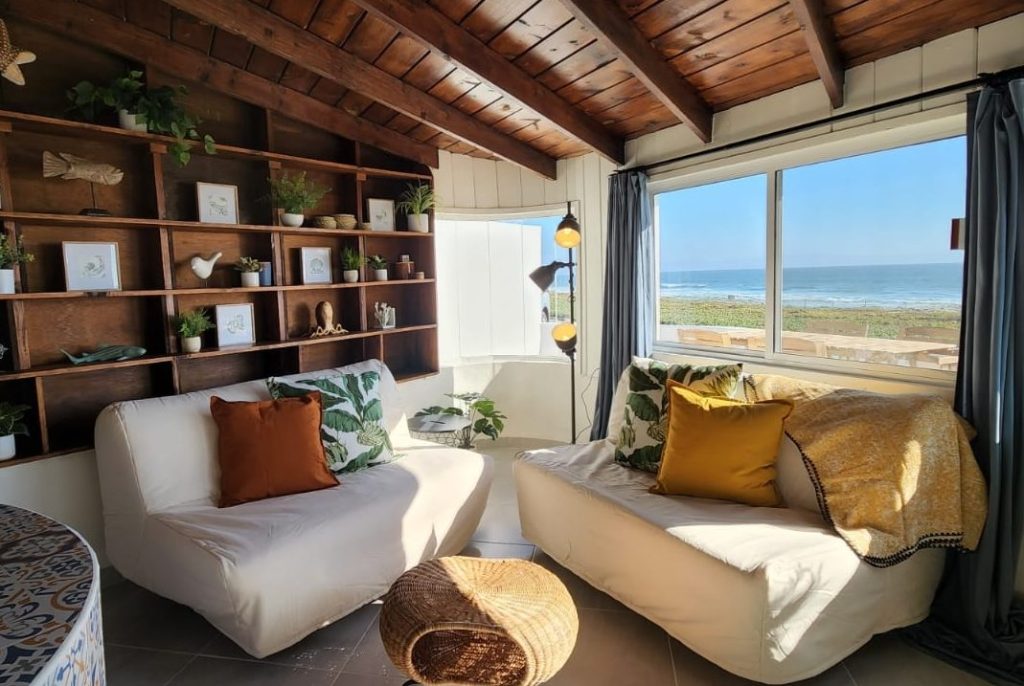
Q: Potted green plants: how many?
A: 10